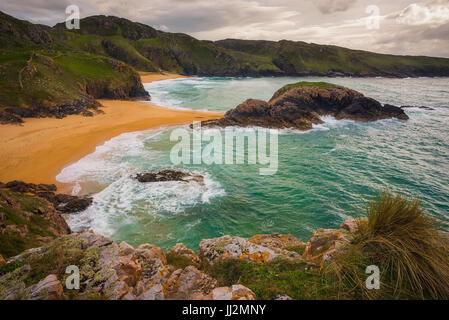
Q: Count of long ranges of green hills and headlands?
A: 1